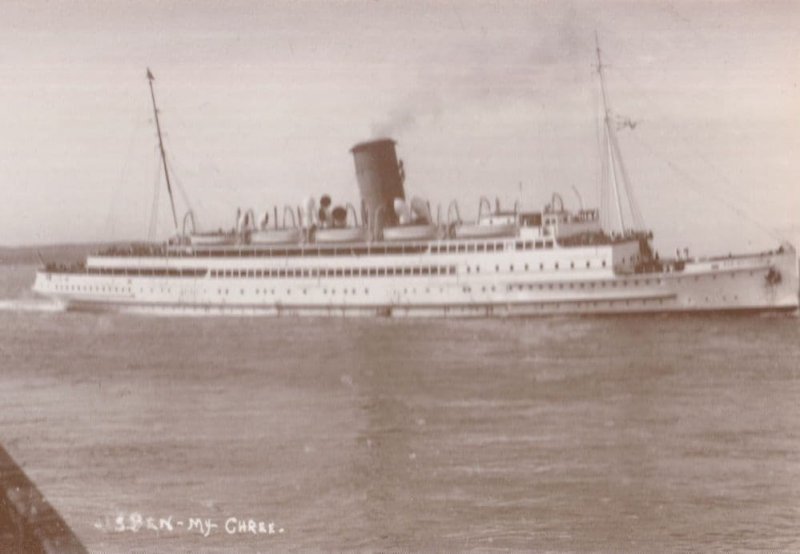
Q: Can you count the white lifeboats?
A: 5